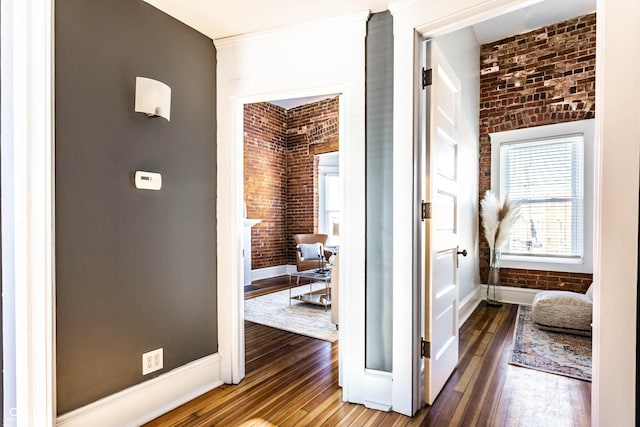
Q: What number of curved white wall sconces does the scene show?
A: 1